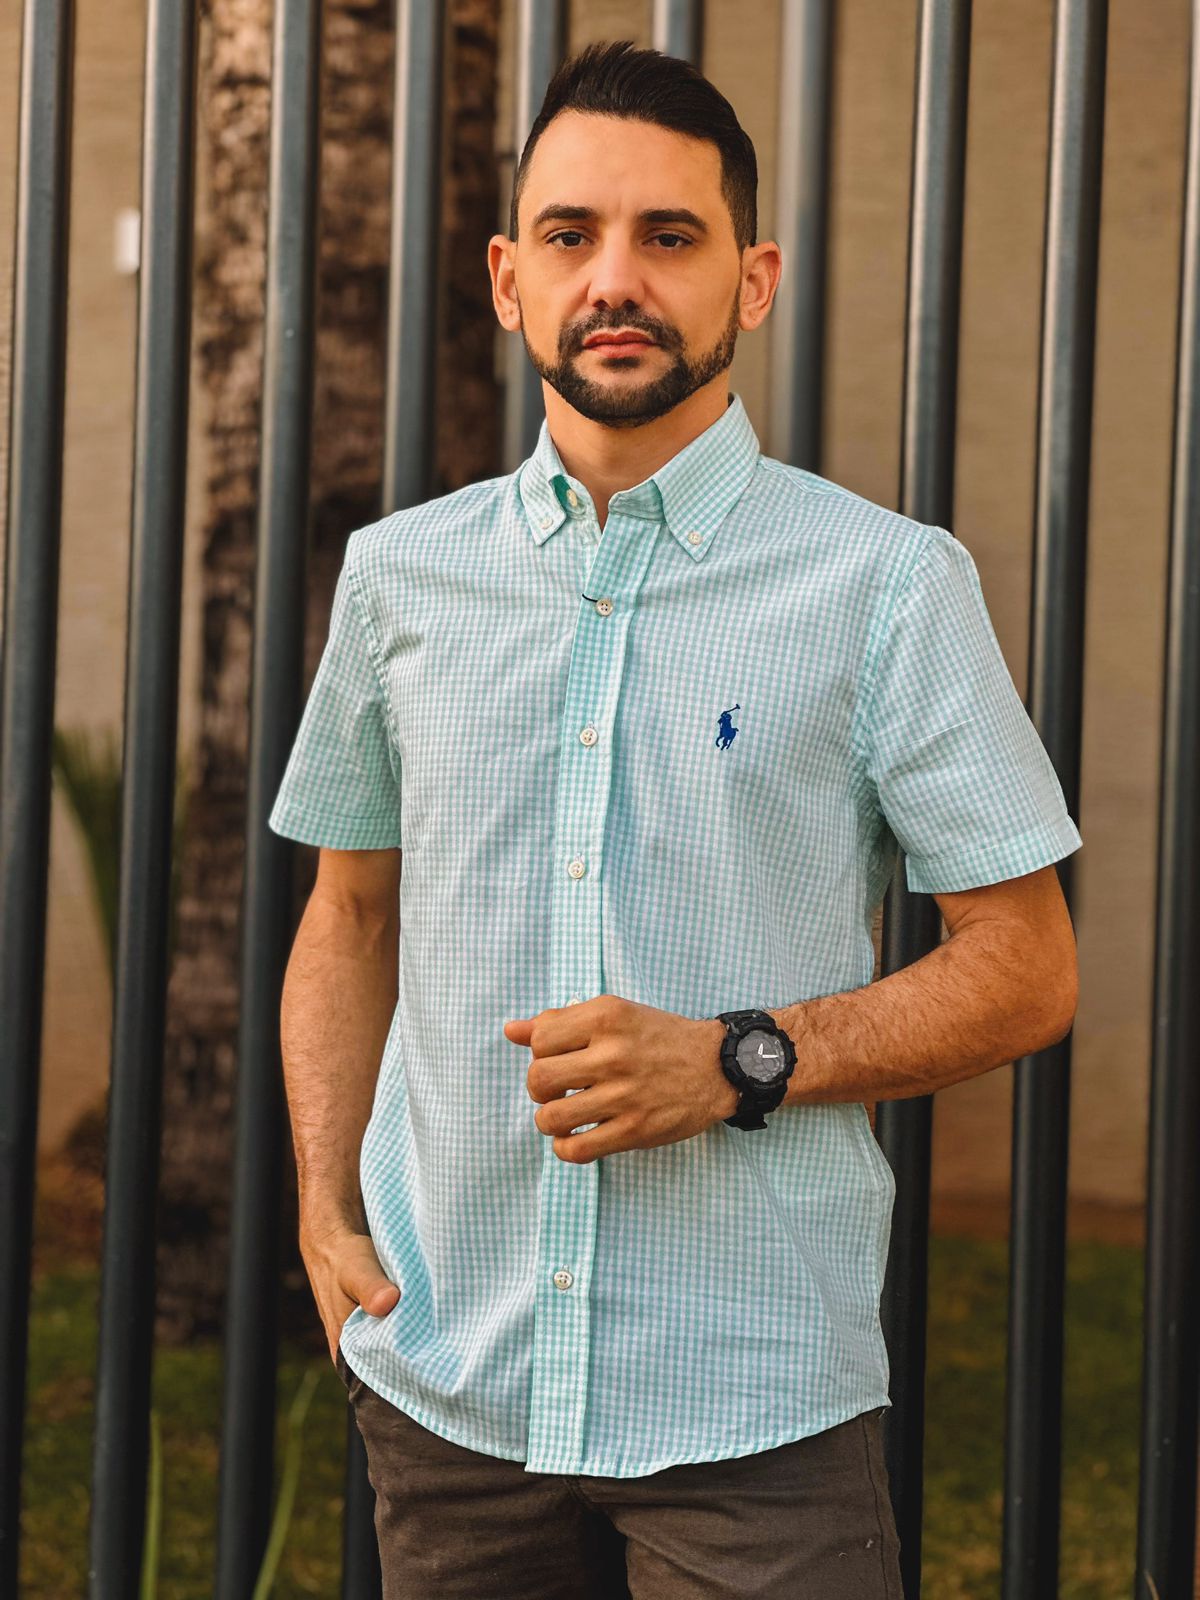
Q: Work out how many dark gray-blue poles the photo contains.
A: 10